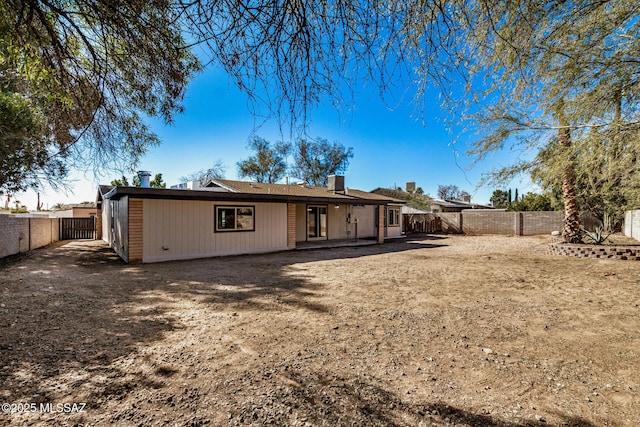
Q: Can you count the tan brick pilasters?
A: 3